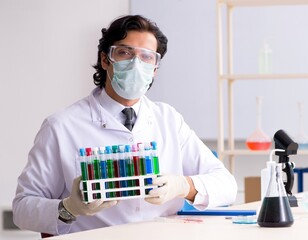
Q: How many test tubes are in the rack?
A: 12